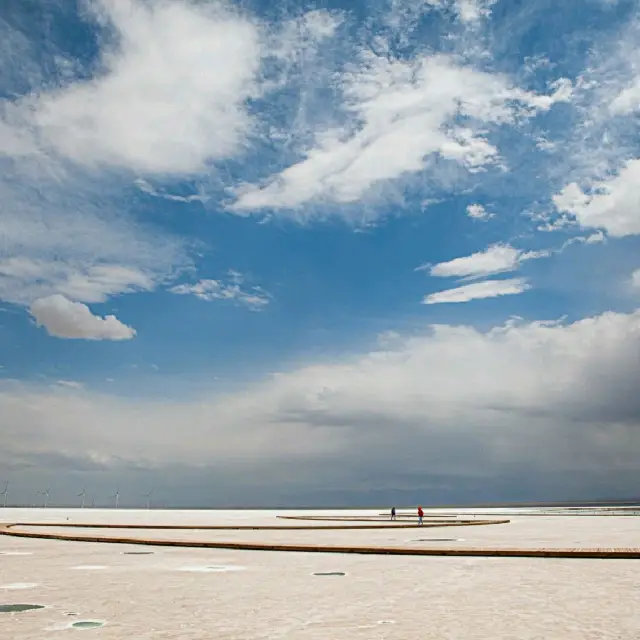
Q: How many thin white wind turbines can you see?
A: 5